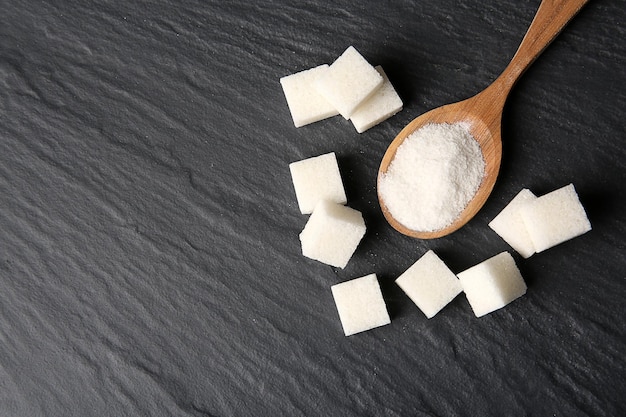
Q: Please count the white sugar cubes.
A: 10